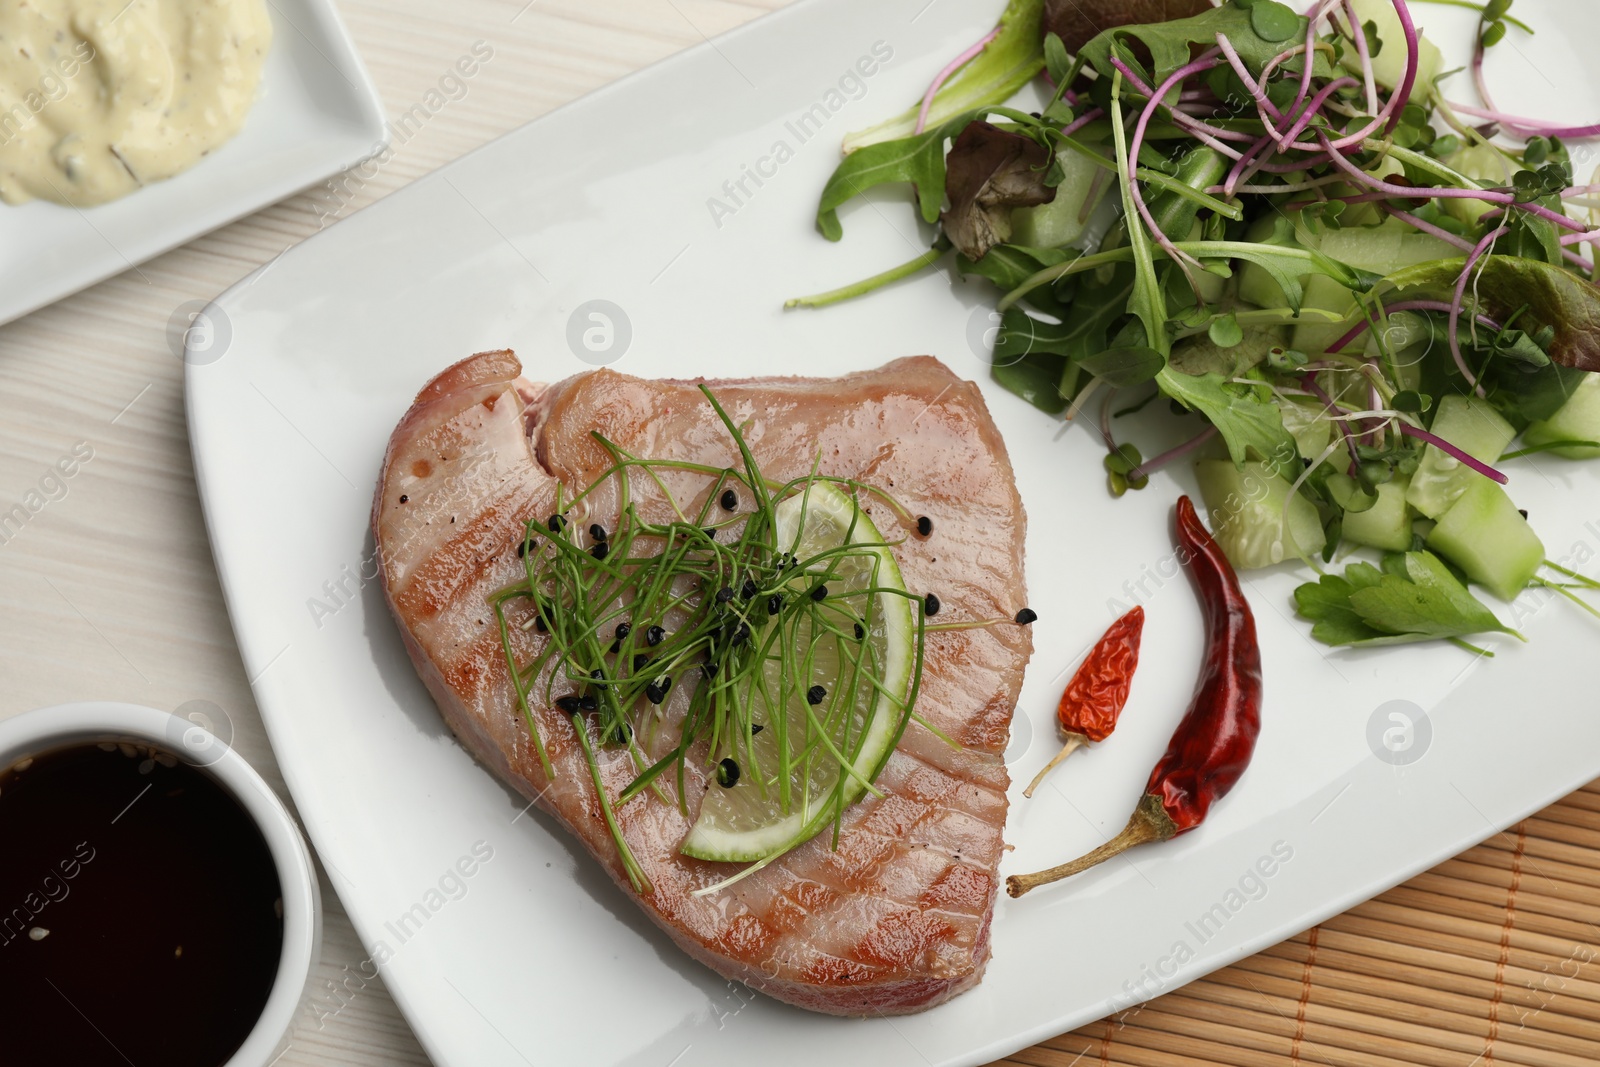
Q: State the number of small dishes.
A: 2